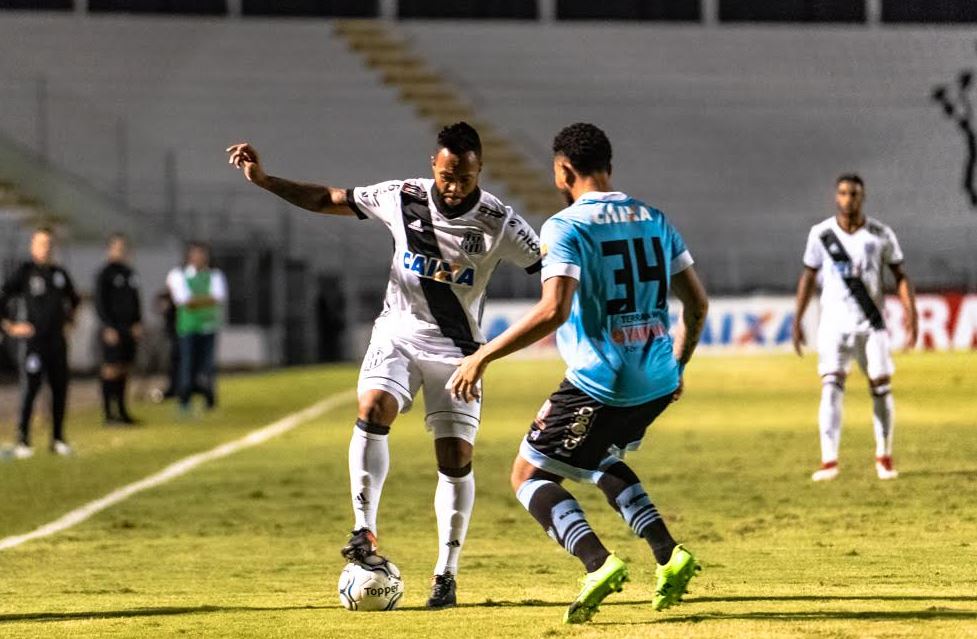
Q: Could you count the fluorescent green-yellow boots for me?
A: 2